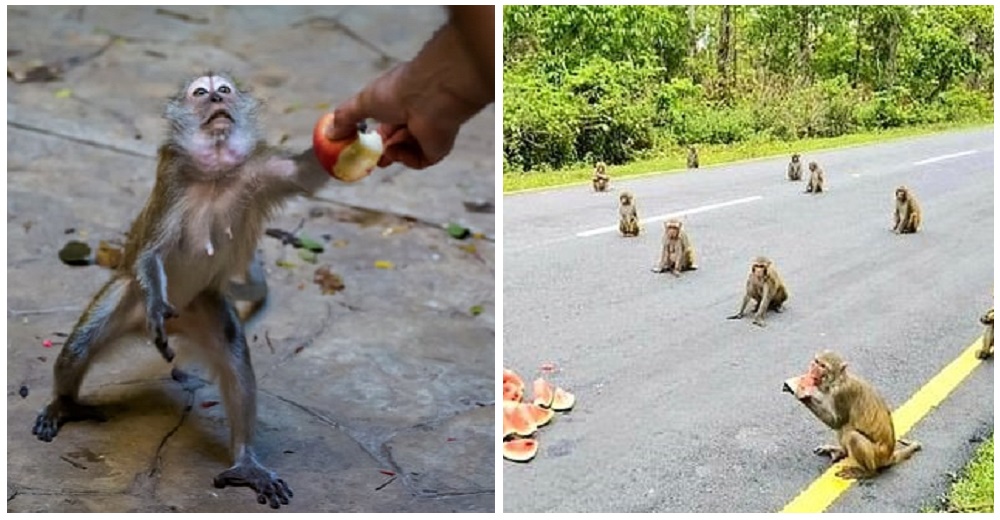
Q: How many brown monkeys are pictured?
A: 11